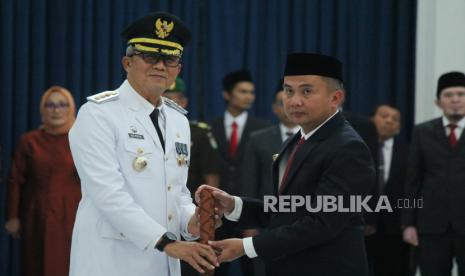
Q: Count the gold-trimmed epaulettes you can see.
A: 2